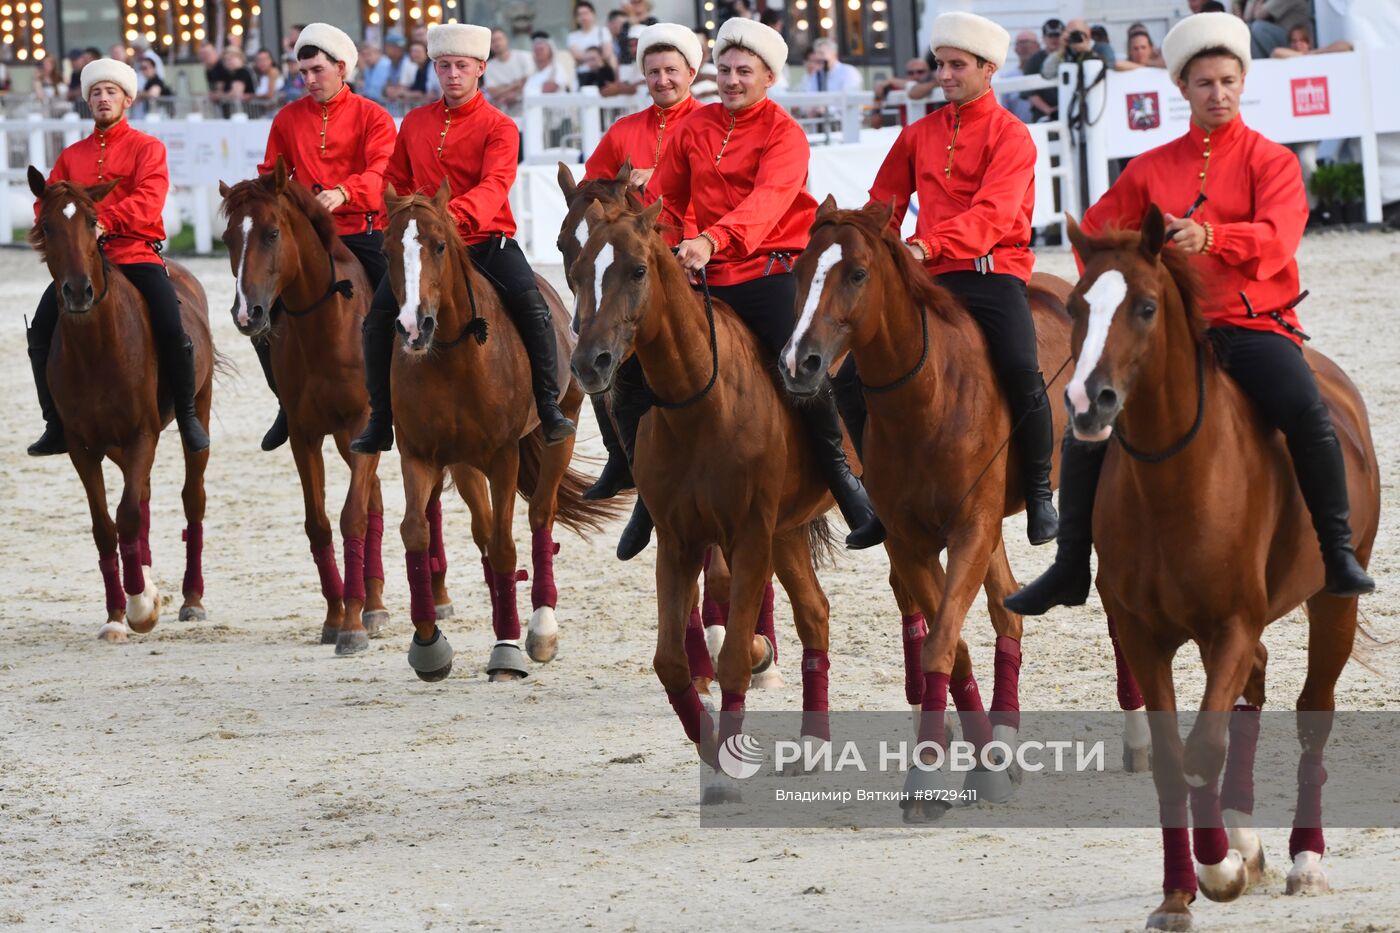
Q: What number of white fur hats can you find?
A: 7